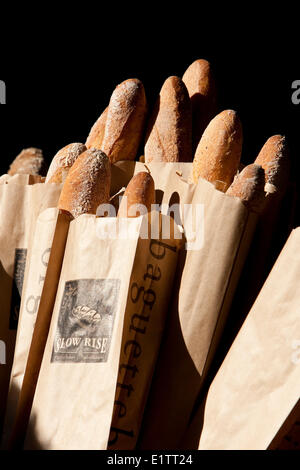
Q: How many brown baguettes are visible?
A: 11